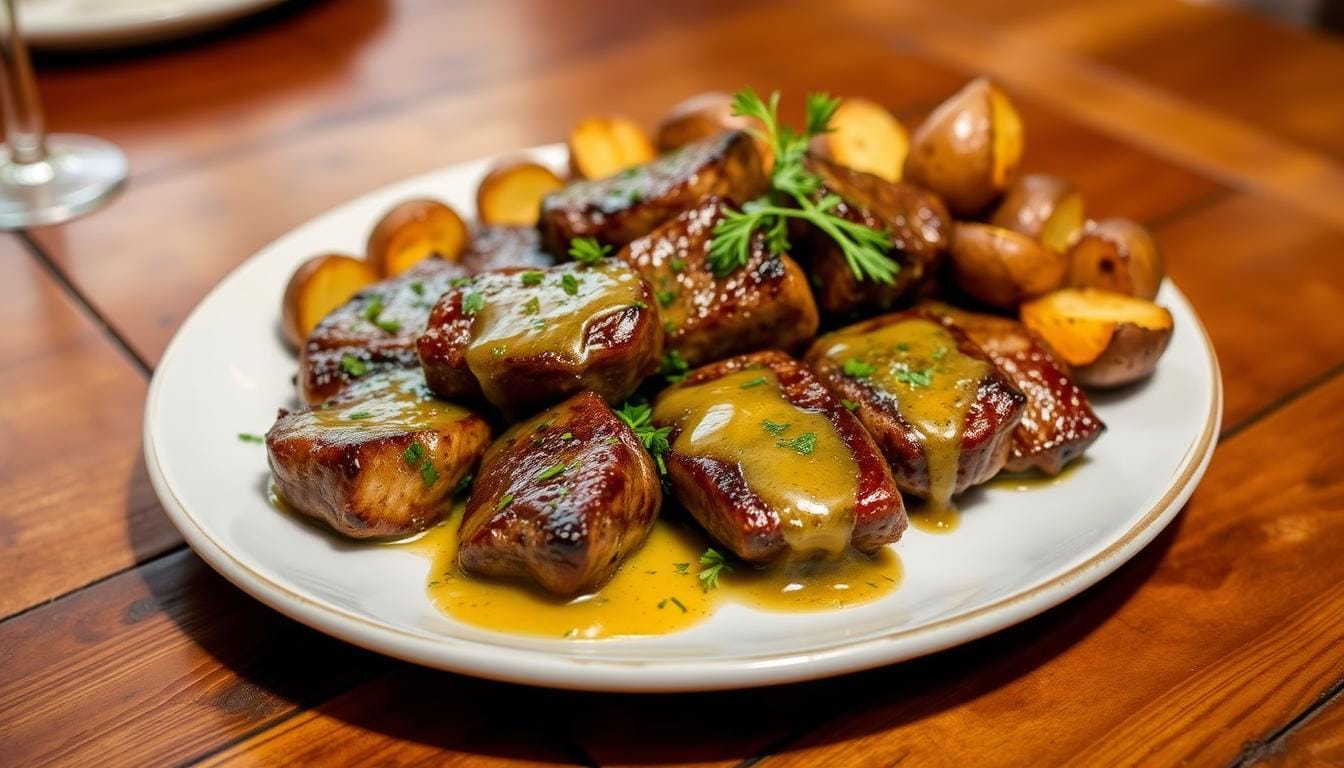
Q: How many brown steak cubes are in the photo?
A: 11